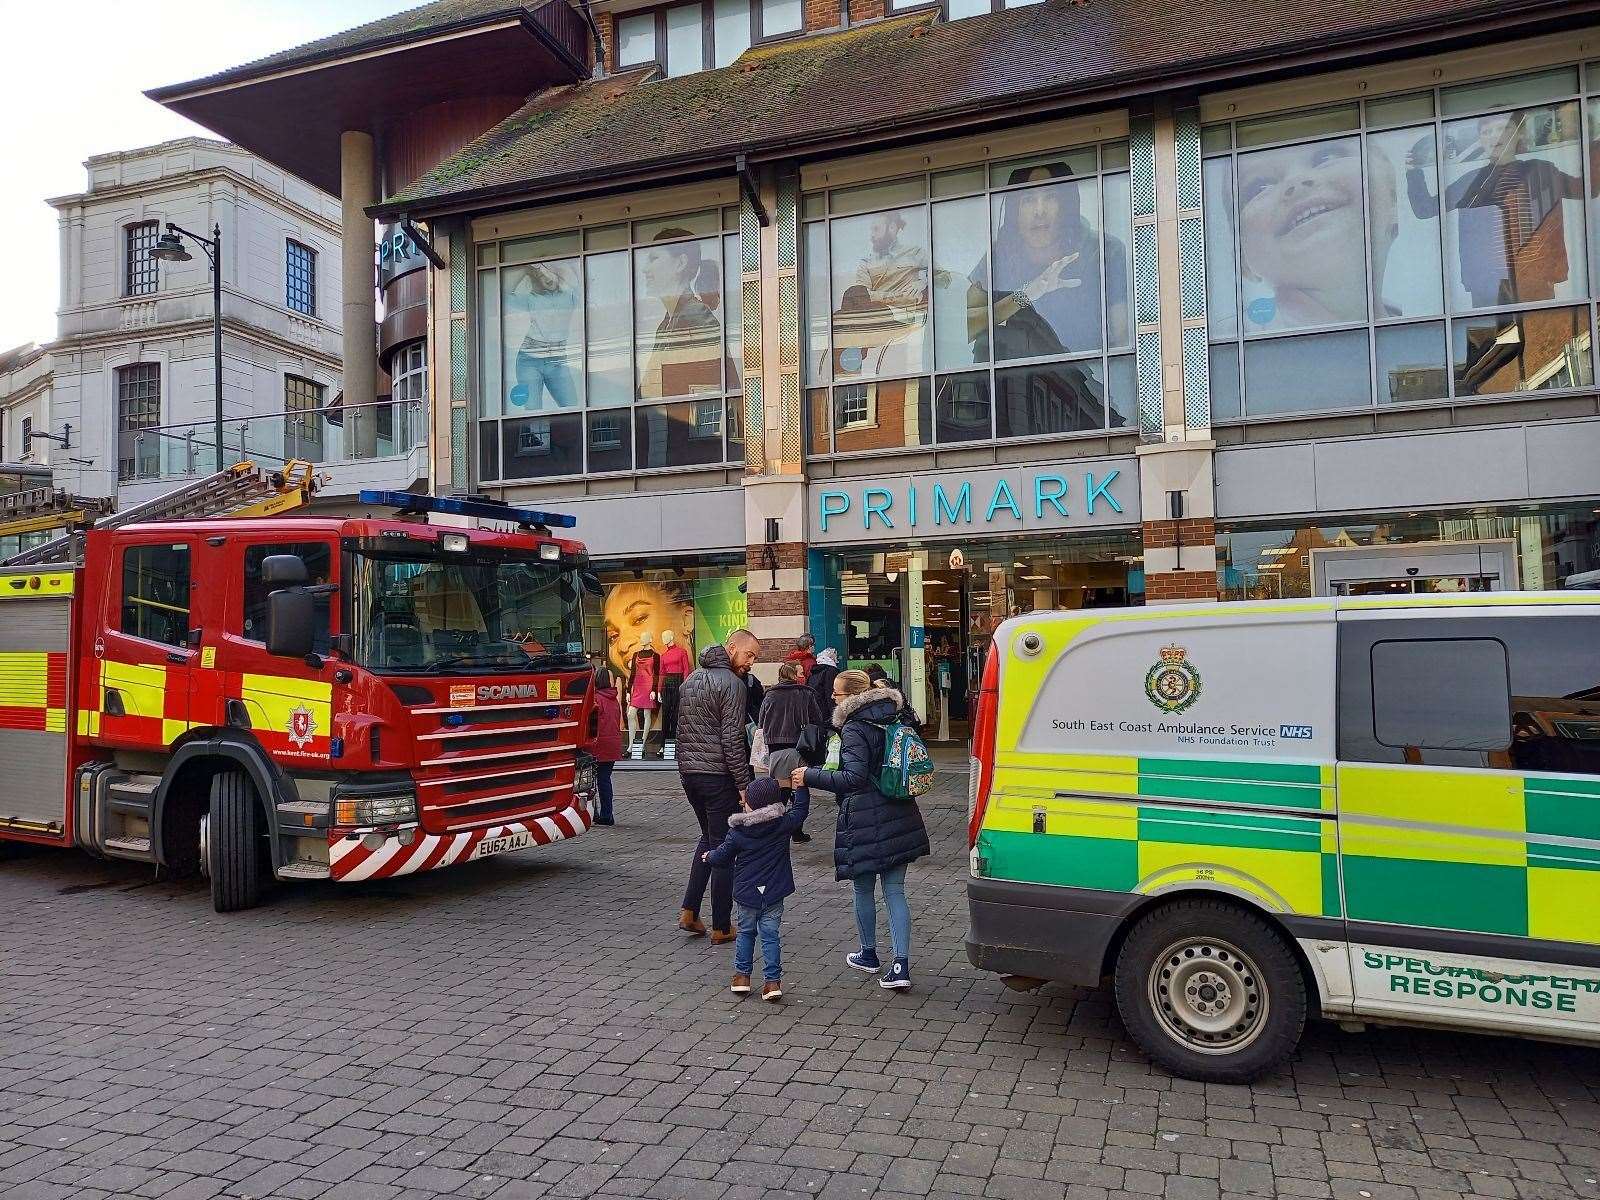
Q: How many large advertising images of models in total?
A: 7